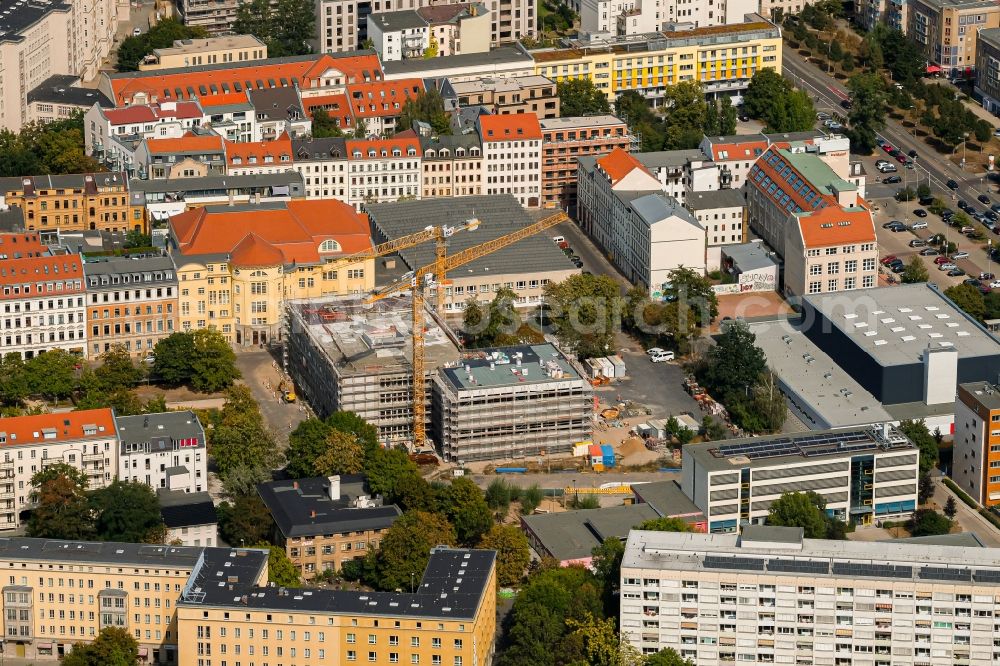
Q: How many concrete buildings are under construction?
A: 2